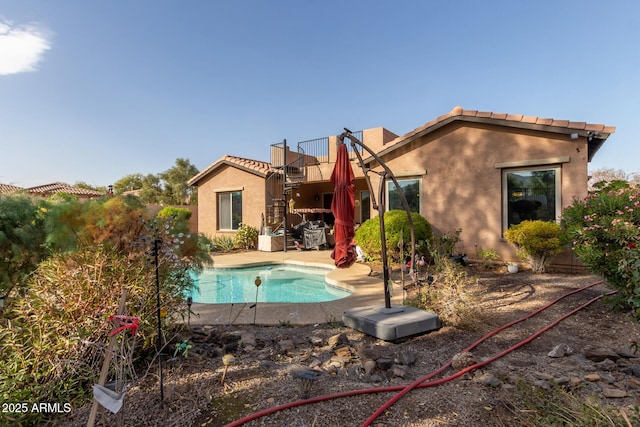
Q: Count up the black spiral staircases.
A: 1